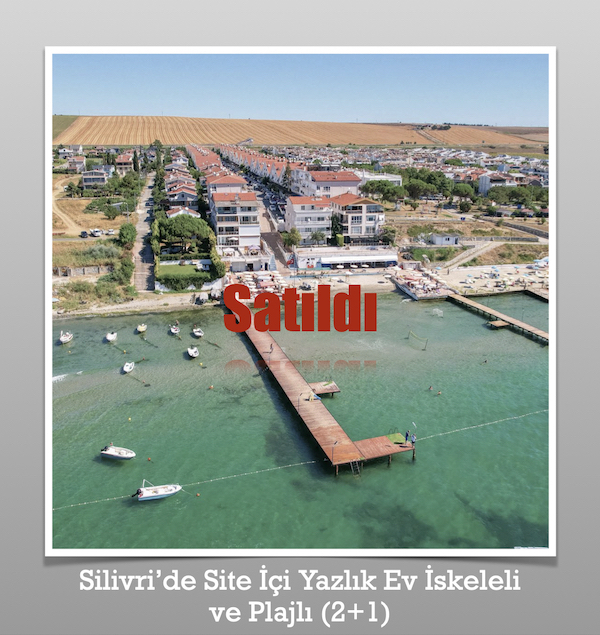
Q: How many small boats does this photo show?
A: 9